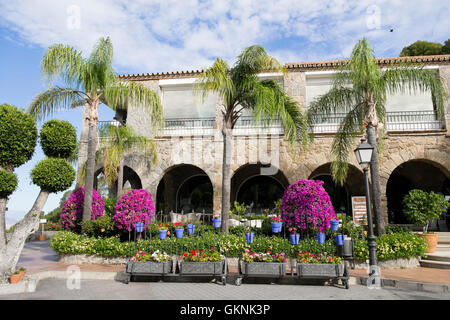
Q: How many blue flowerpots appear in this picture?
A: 11